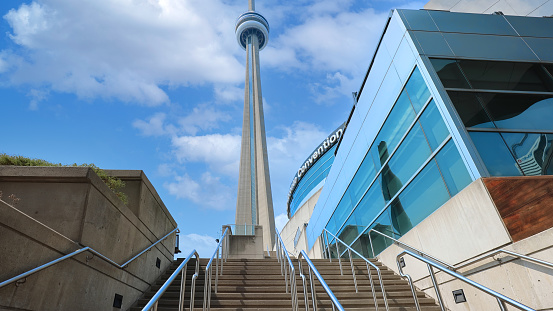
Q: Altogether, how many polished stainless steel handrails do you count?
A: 8